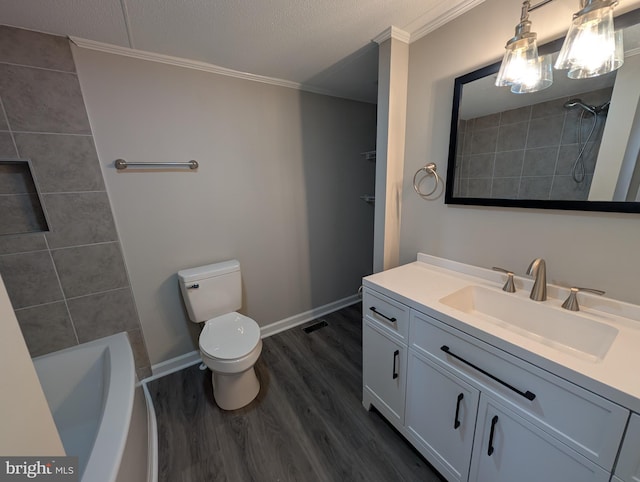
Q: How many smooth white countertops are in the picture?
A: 1